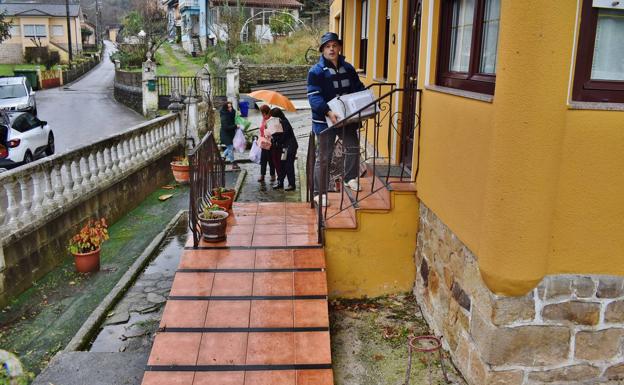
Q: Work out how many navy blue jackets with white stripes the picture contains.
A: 1